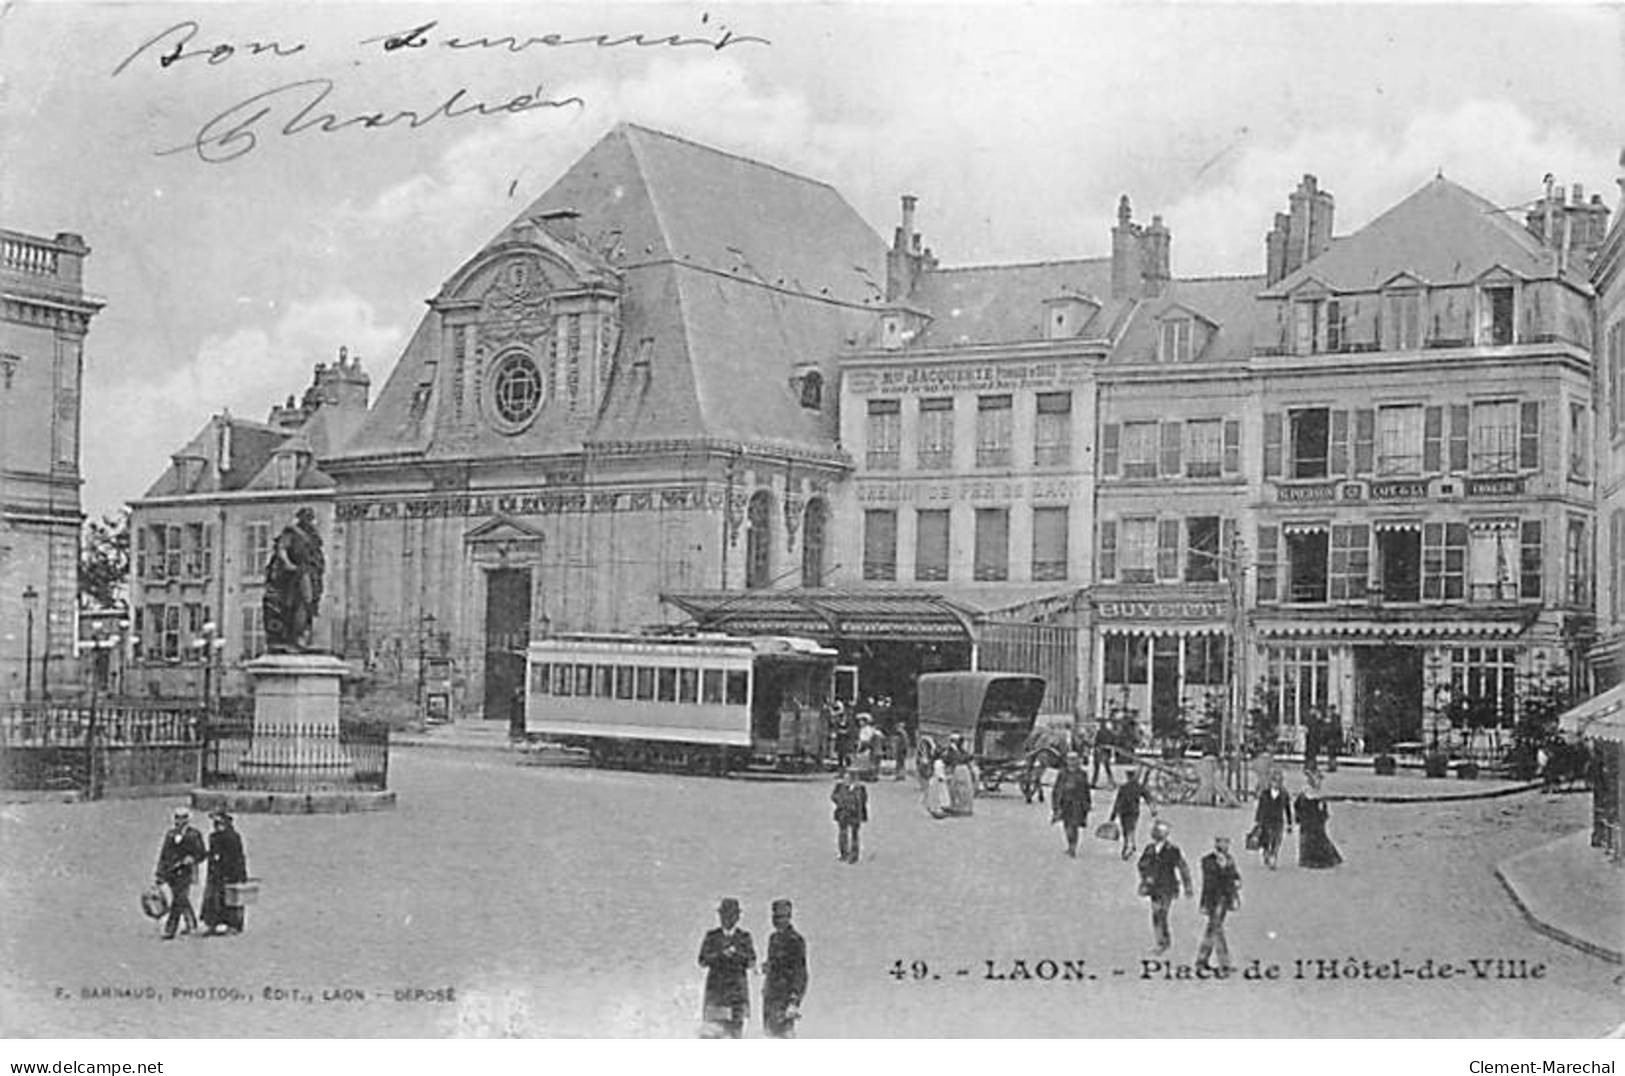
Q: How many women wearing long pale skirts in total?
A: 2